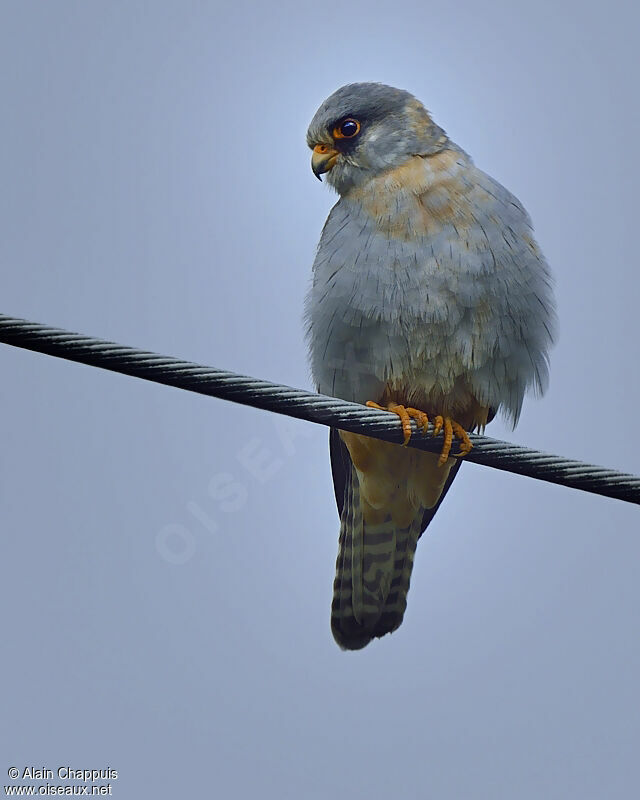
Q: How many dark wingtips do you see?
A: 2